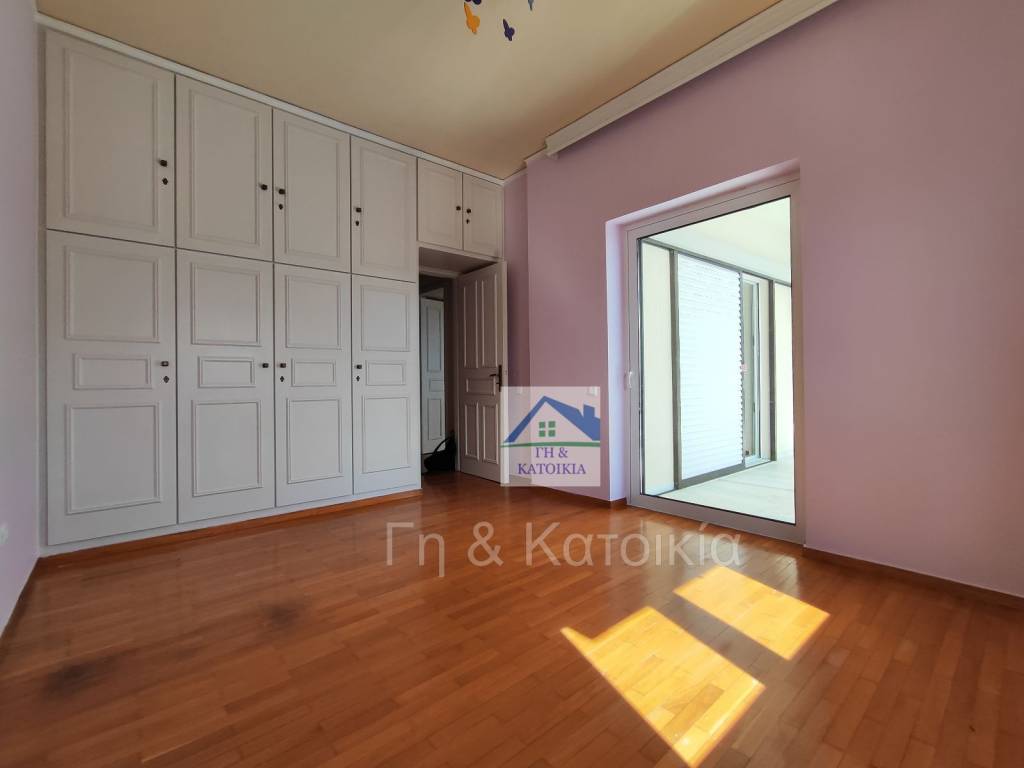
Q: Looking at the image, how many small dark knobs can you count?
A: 10